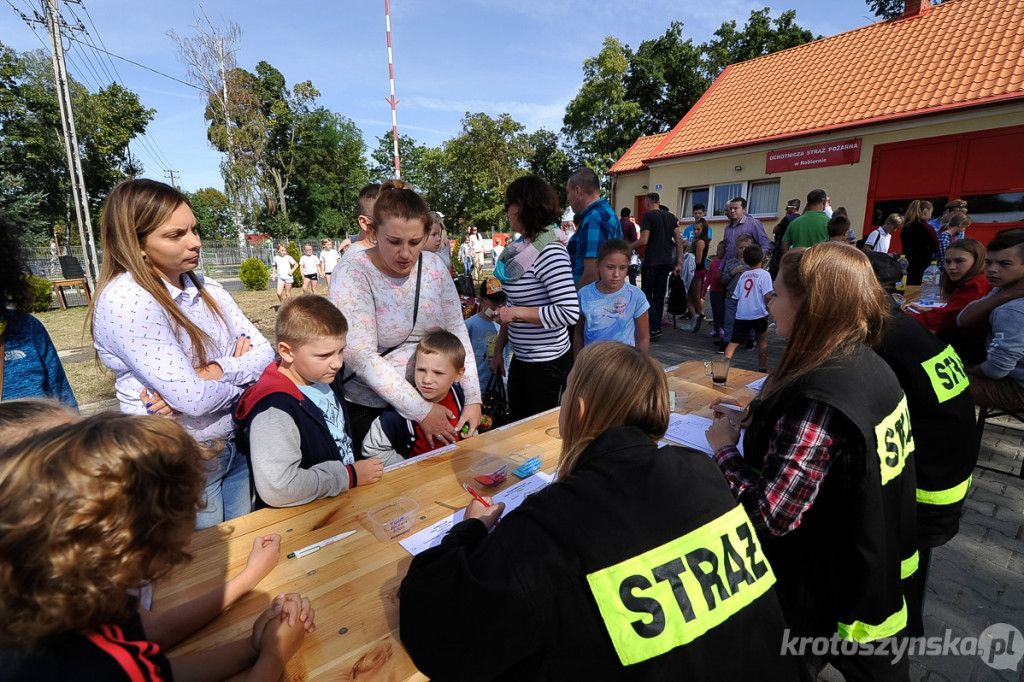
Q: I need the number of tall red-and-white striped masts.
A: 1